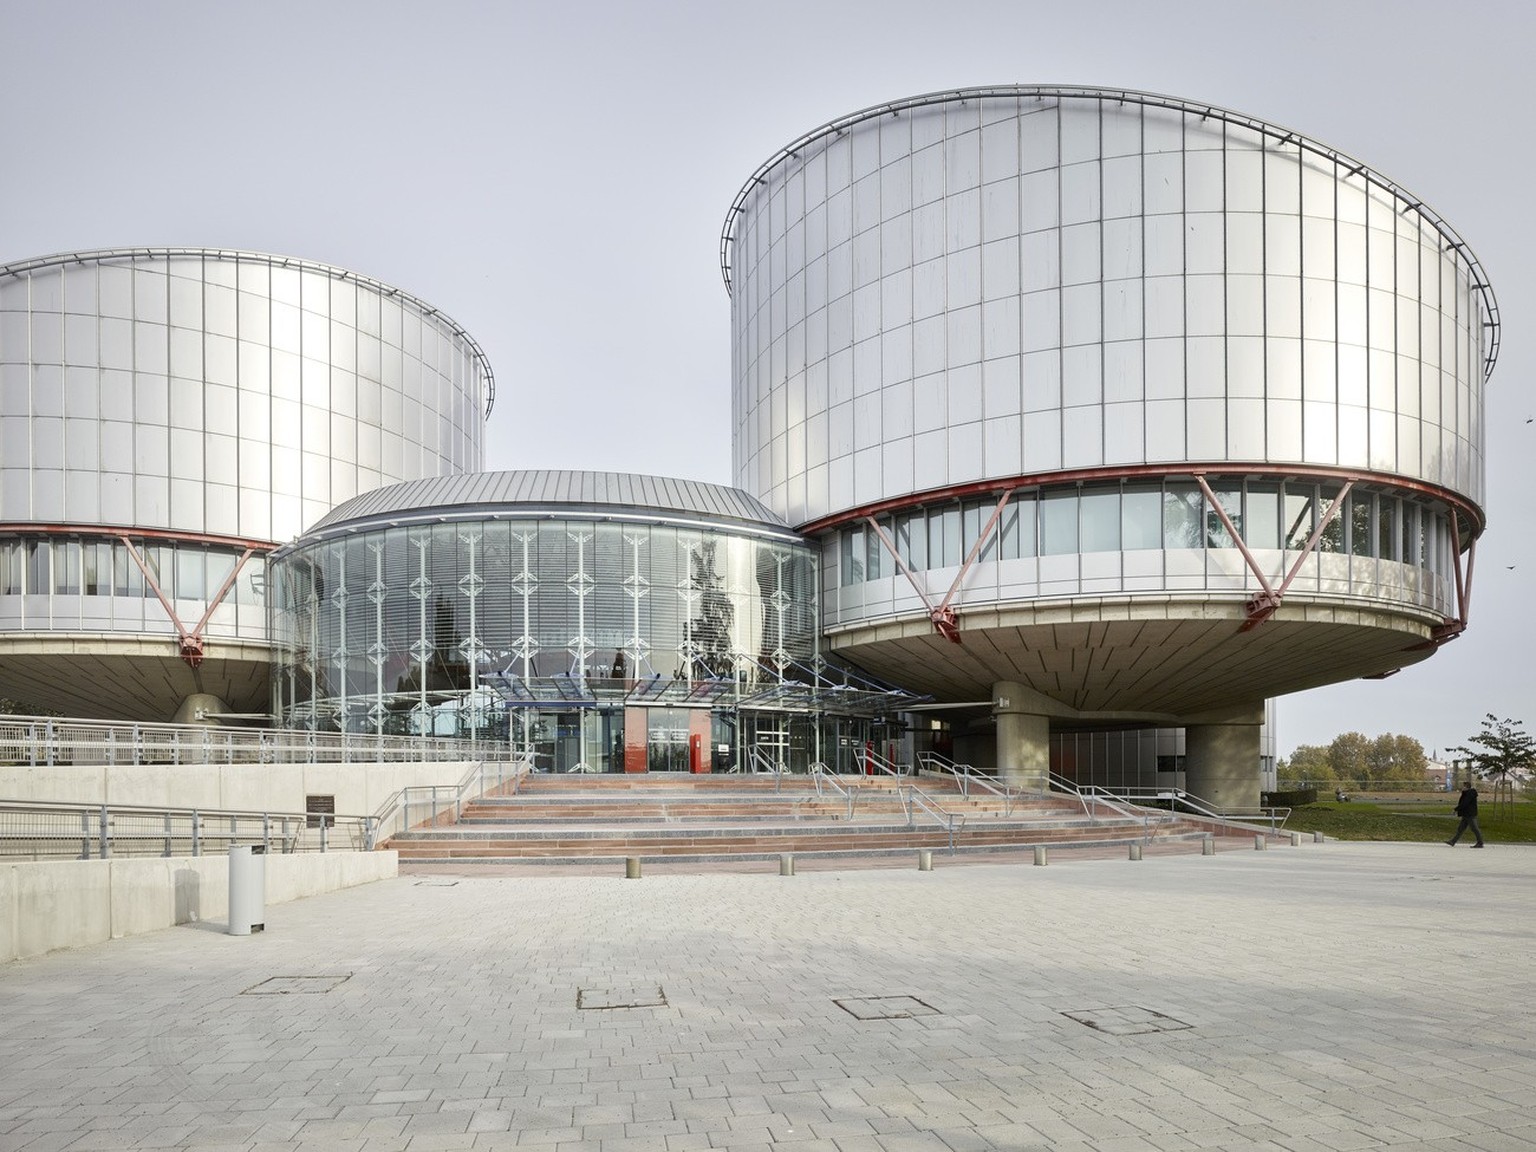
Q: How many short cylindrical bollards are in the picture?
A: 9